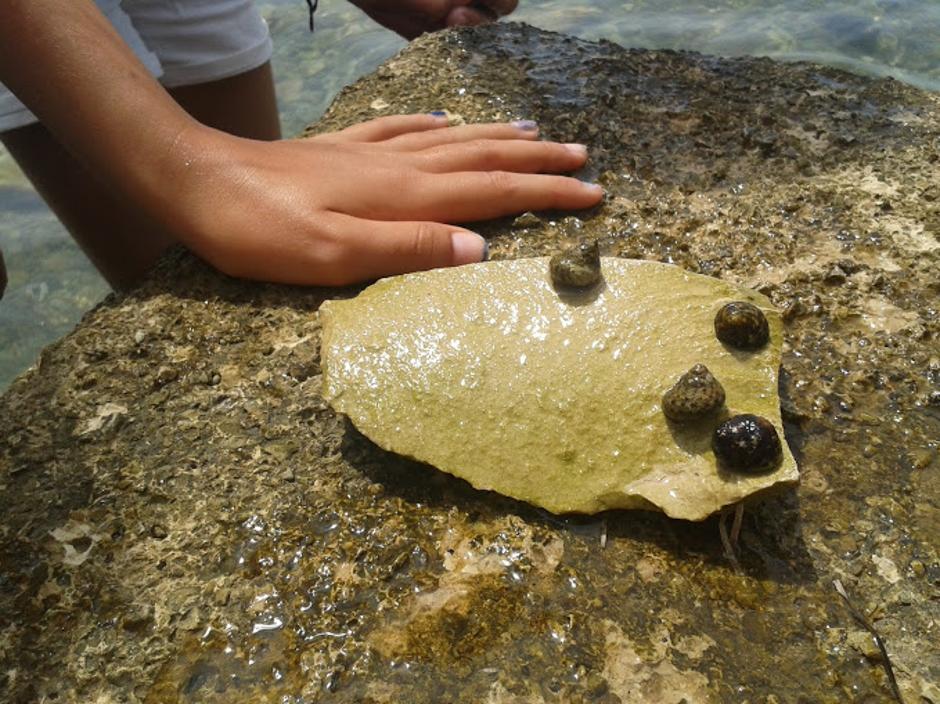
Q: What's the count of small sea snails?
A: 4